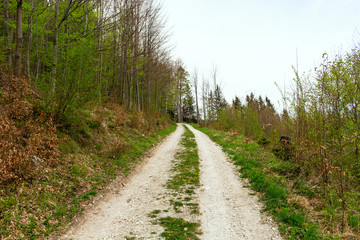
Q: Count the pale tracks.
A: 2